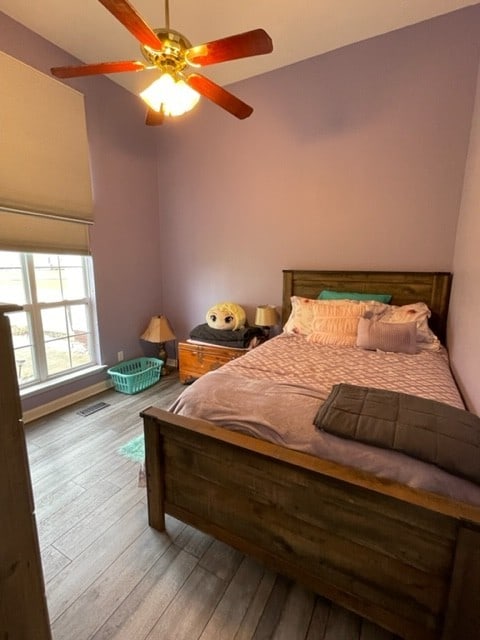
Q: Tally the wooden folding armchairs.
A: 0